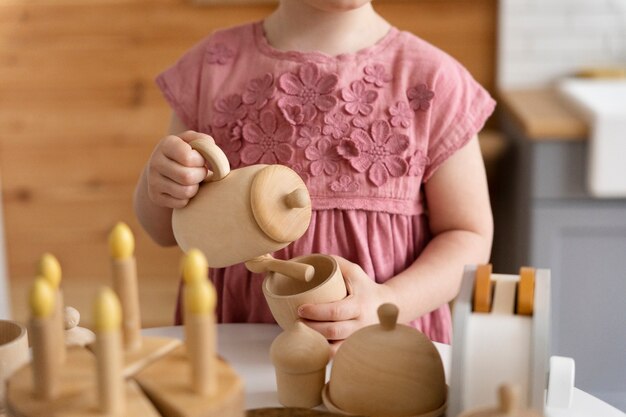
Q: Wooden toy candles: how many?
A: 6